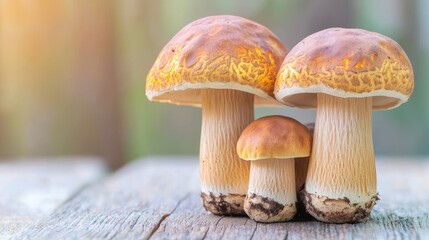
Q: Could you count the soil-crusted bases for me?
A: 3